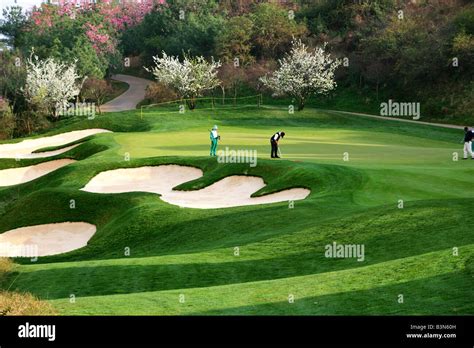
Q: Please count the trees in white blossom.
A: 3